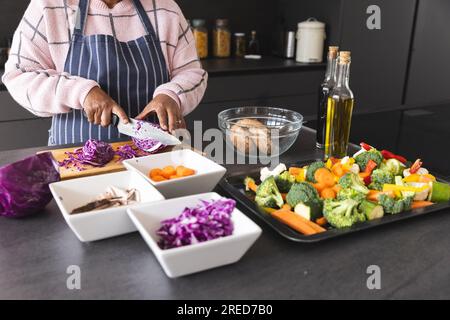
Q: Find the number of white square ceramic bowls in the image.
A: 3